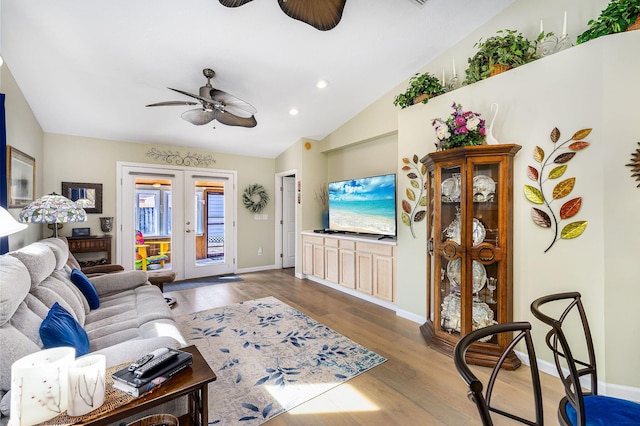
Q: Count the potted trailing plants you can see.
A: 3